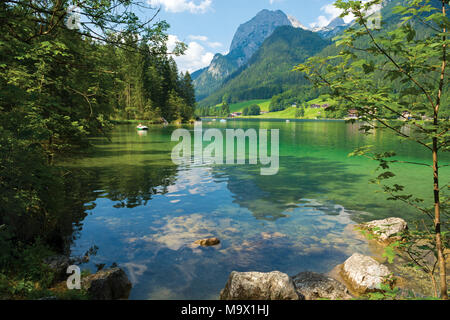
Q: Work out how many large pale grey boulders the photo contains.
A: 4